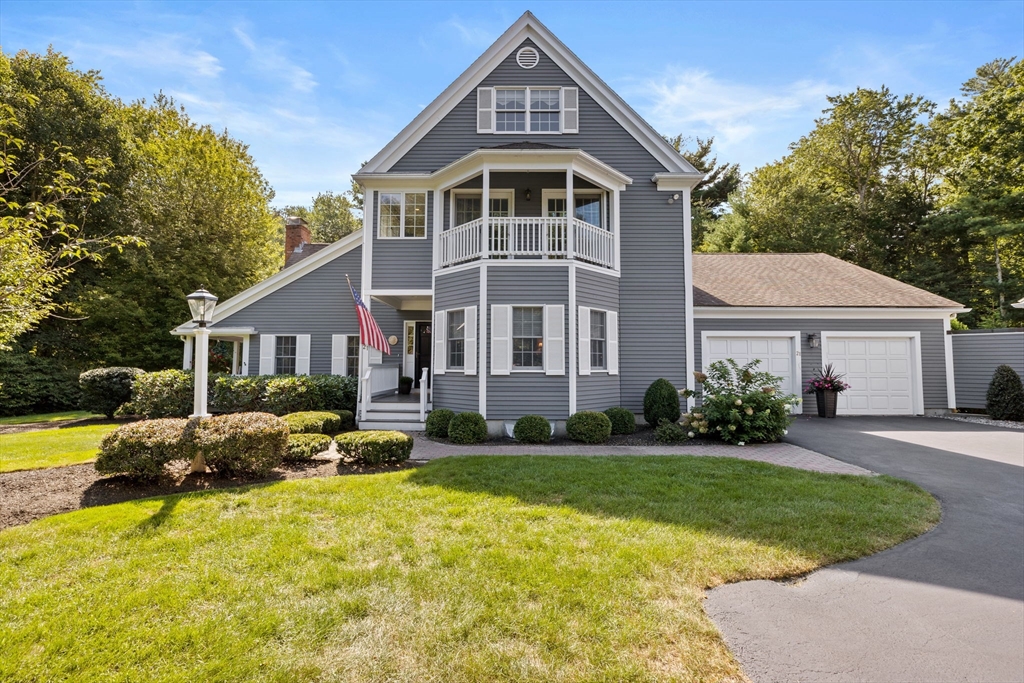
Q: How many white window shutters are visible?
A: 12